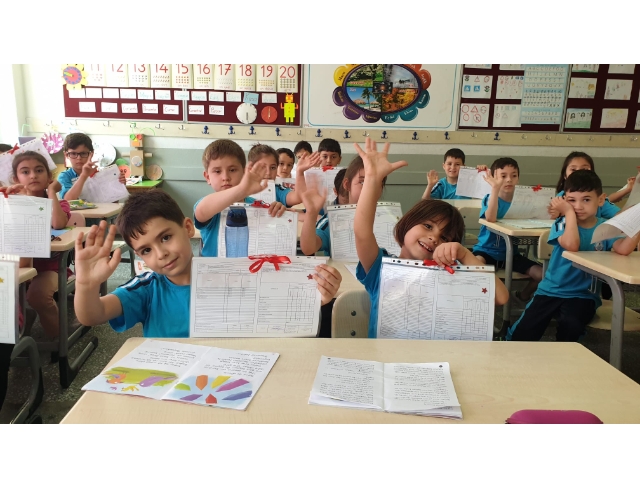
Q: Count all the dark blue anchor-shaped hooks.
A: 10